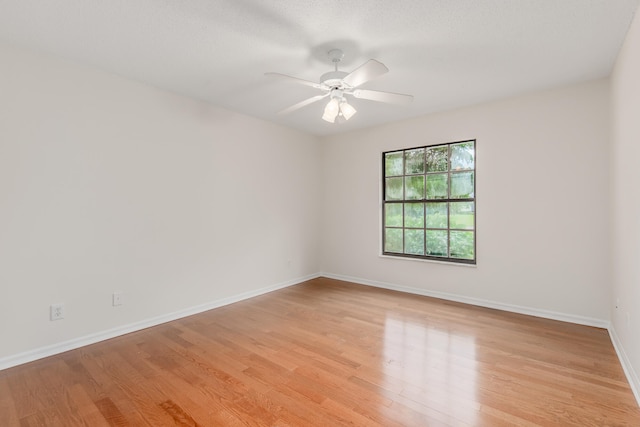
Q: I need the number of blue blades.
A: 0